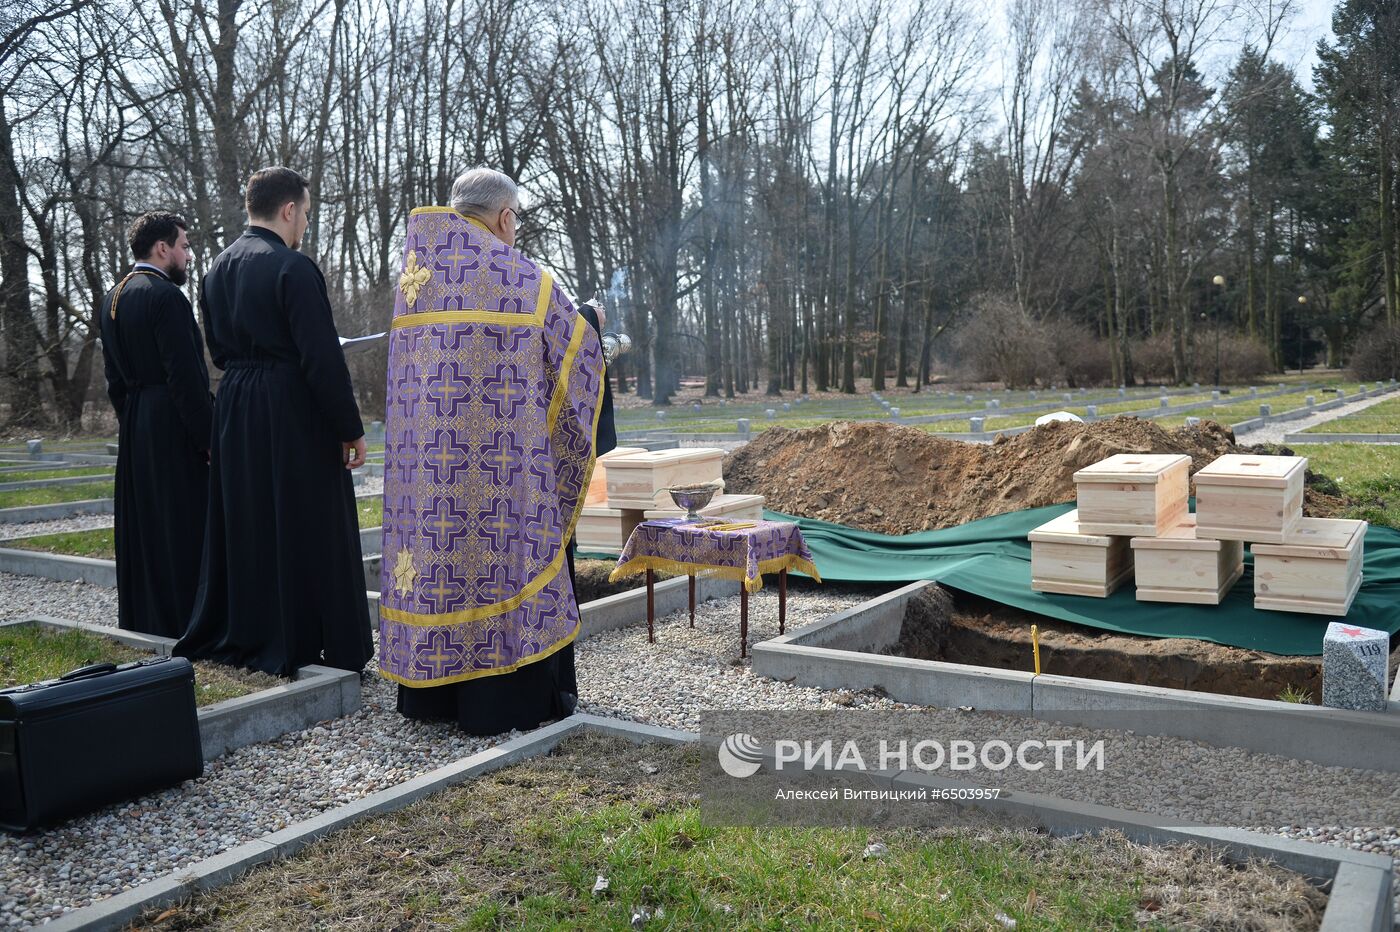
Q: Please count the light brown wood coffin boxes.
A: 9